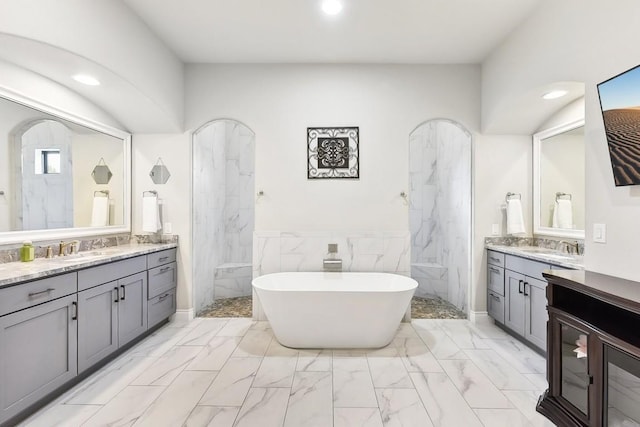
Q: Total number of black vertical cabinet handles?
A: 5